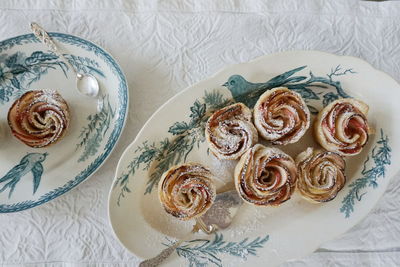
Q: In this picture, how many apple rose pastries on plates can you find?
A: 7